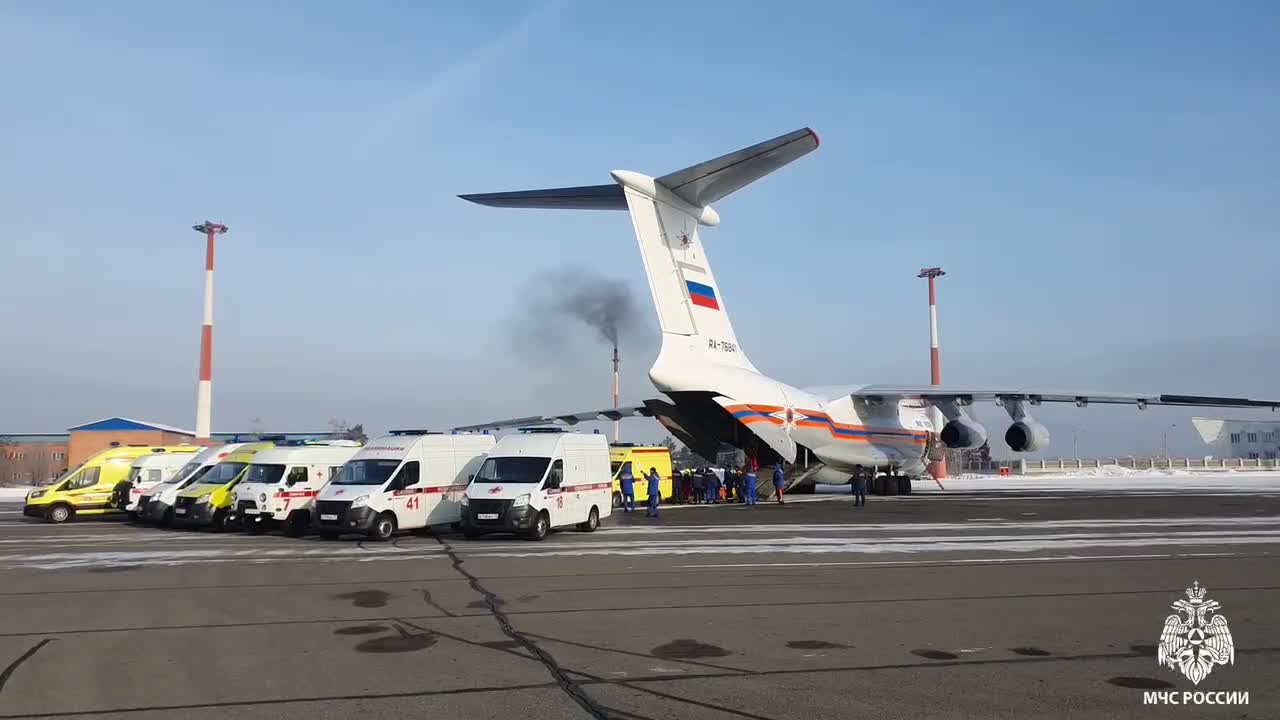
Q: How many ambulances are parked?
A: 8